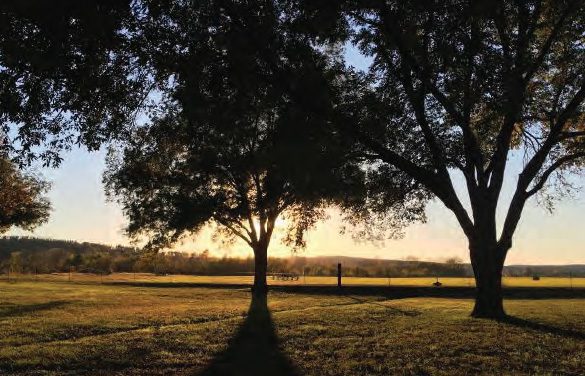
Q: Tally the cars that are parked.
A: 0